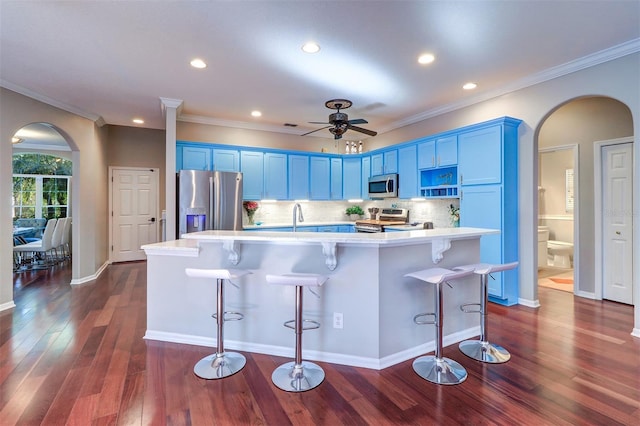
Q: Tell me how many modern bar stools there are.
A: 4